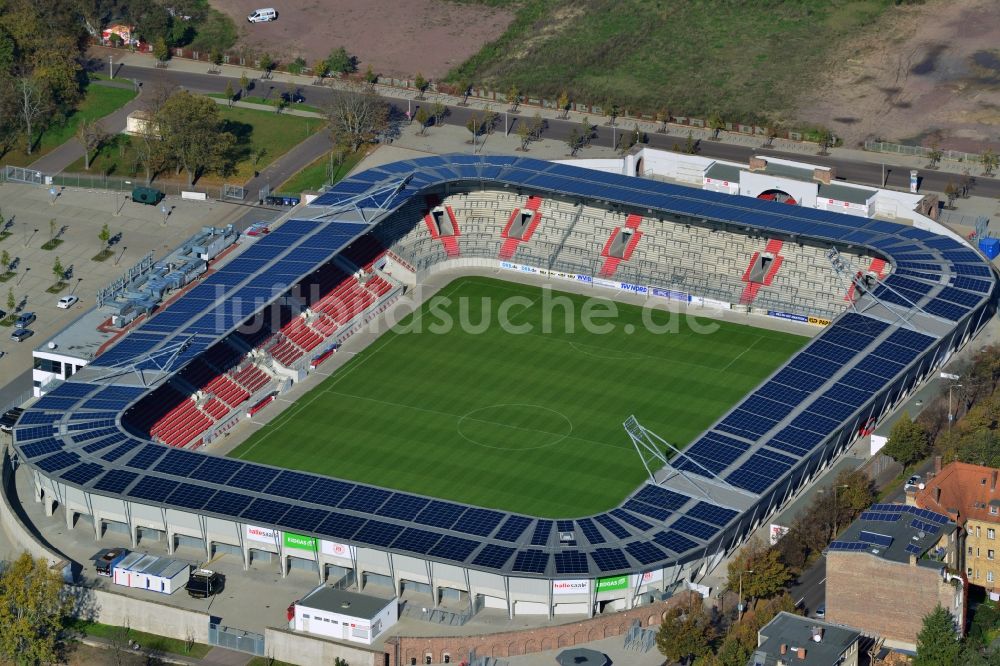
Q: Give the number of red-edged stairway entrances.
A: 5